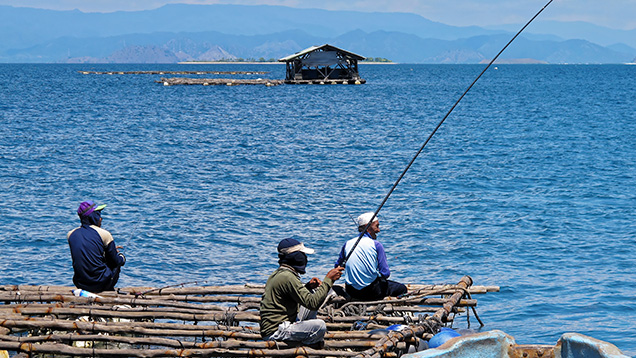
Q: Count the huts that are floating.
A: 1